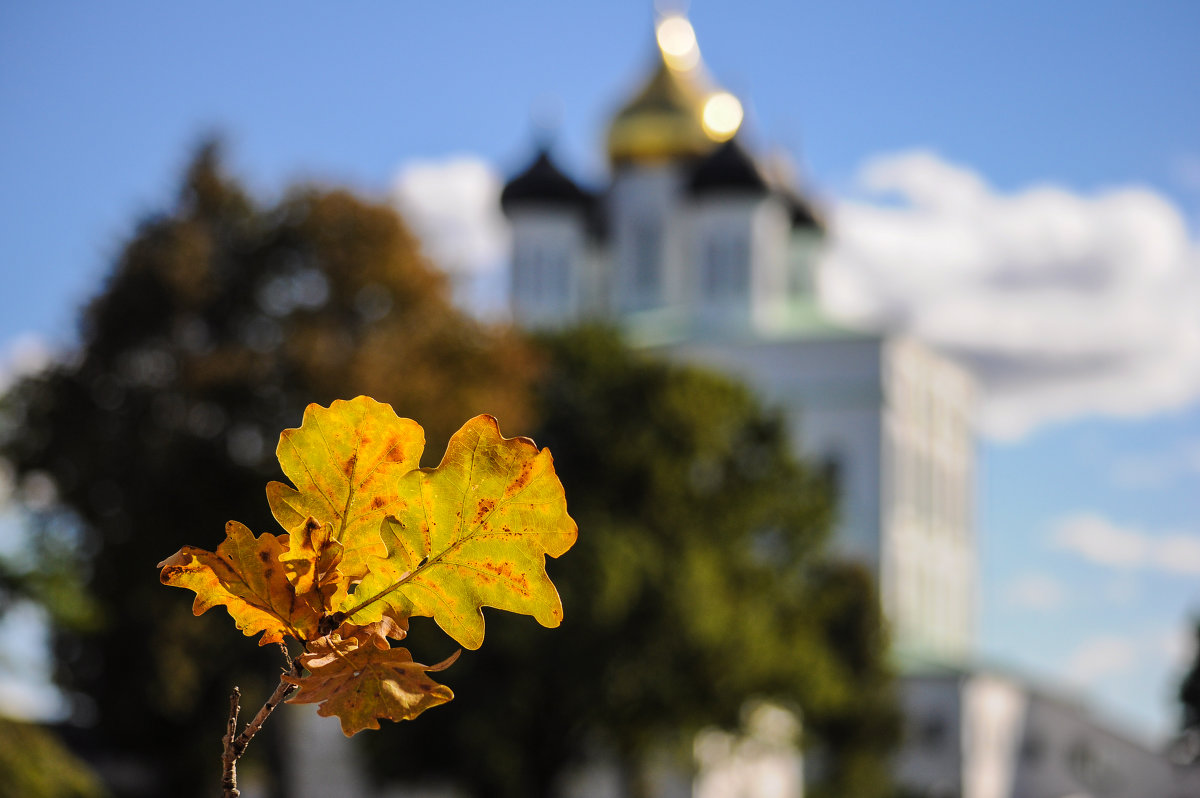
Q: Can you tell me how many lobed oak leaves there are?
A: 5